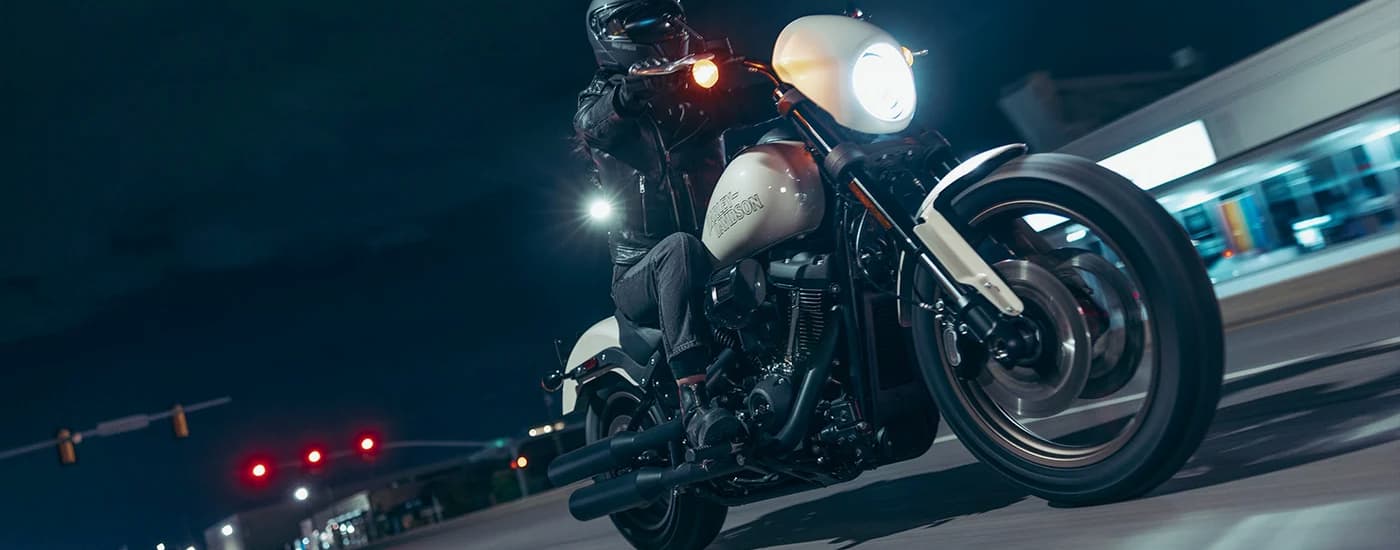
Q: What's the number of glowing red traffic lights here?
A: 3